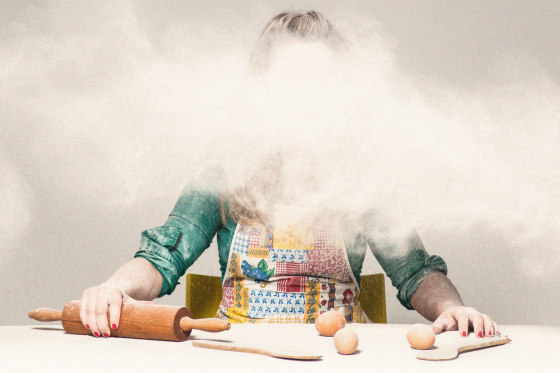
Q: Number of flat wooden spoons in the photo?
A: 2